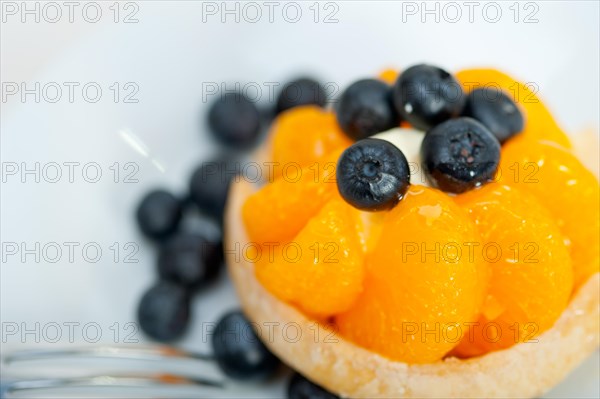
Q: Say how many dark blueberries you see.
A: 13